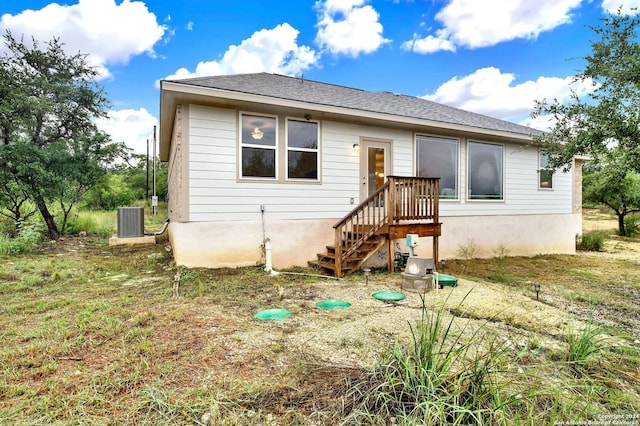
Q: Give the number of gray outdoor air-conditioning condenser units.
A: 1